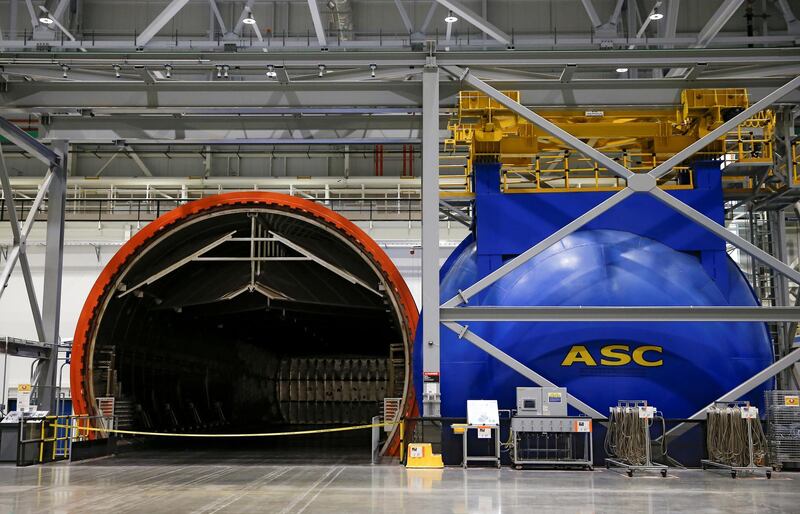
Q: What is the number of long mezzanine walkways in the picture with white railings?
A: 1